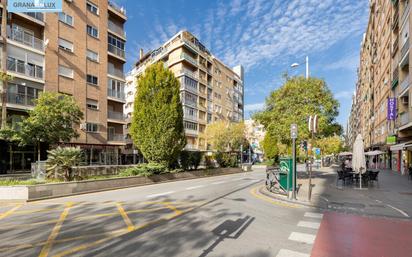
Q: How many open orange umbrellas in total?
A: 0